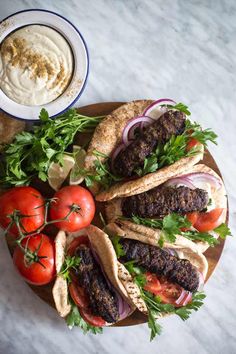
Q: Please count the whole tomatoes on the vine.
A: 3